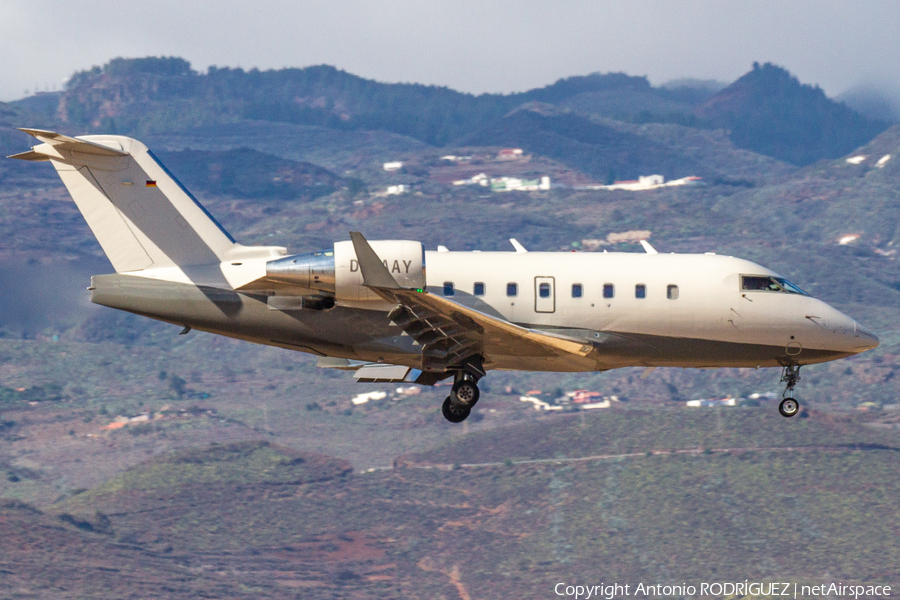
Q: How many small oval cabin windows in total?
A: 8